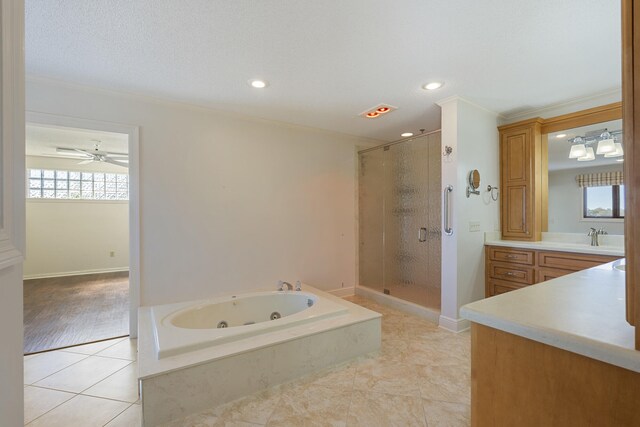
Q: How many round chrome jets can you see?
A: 2